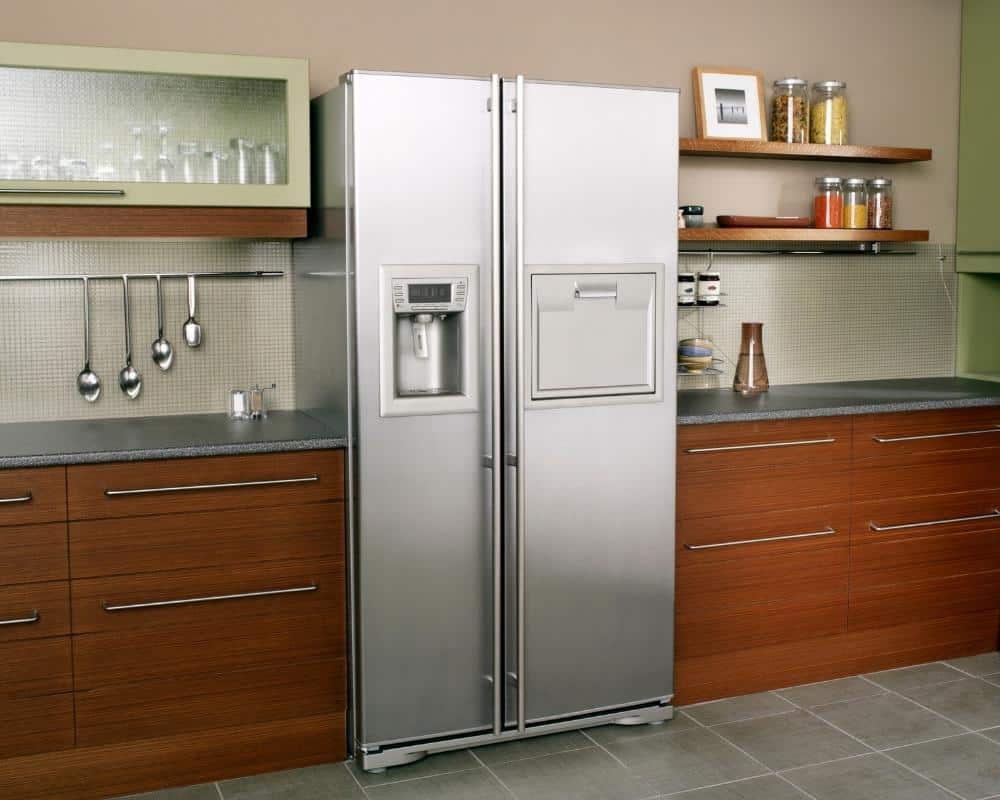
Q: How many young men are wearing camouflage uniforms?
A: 0